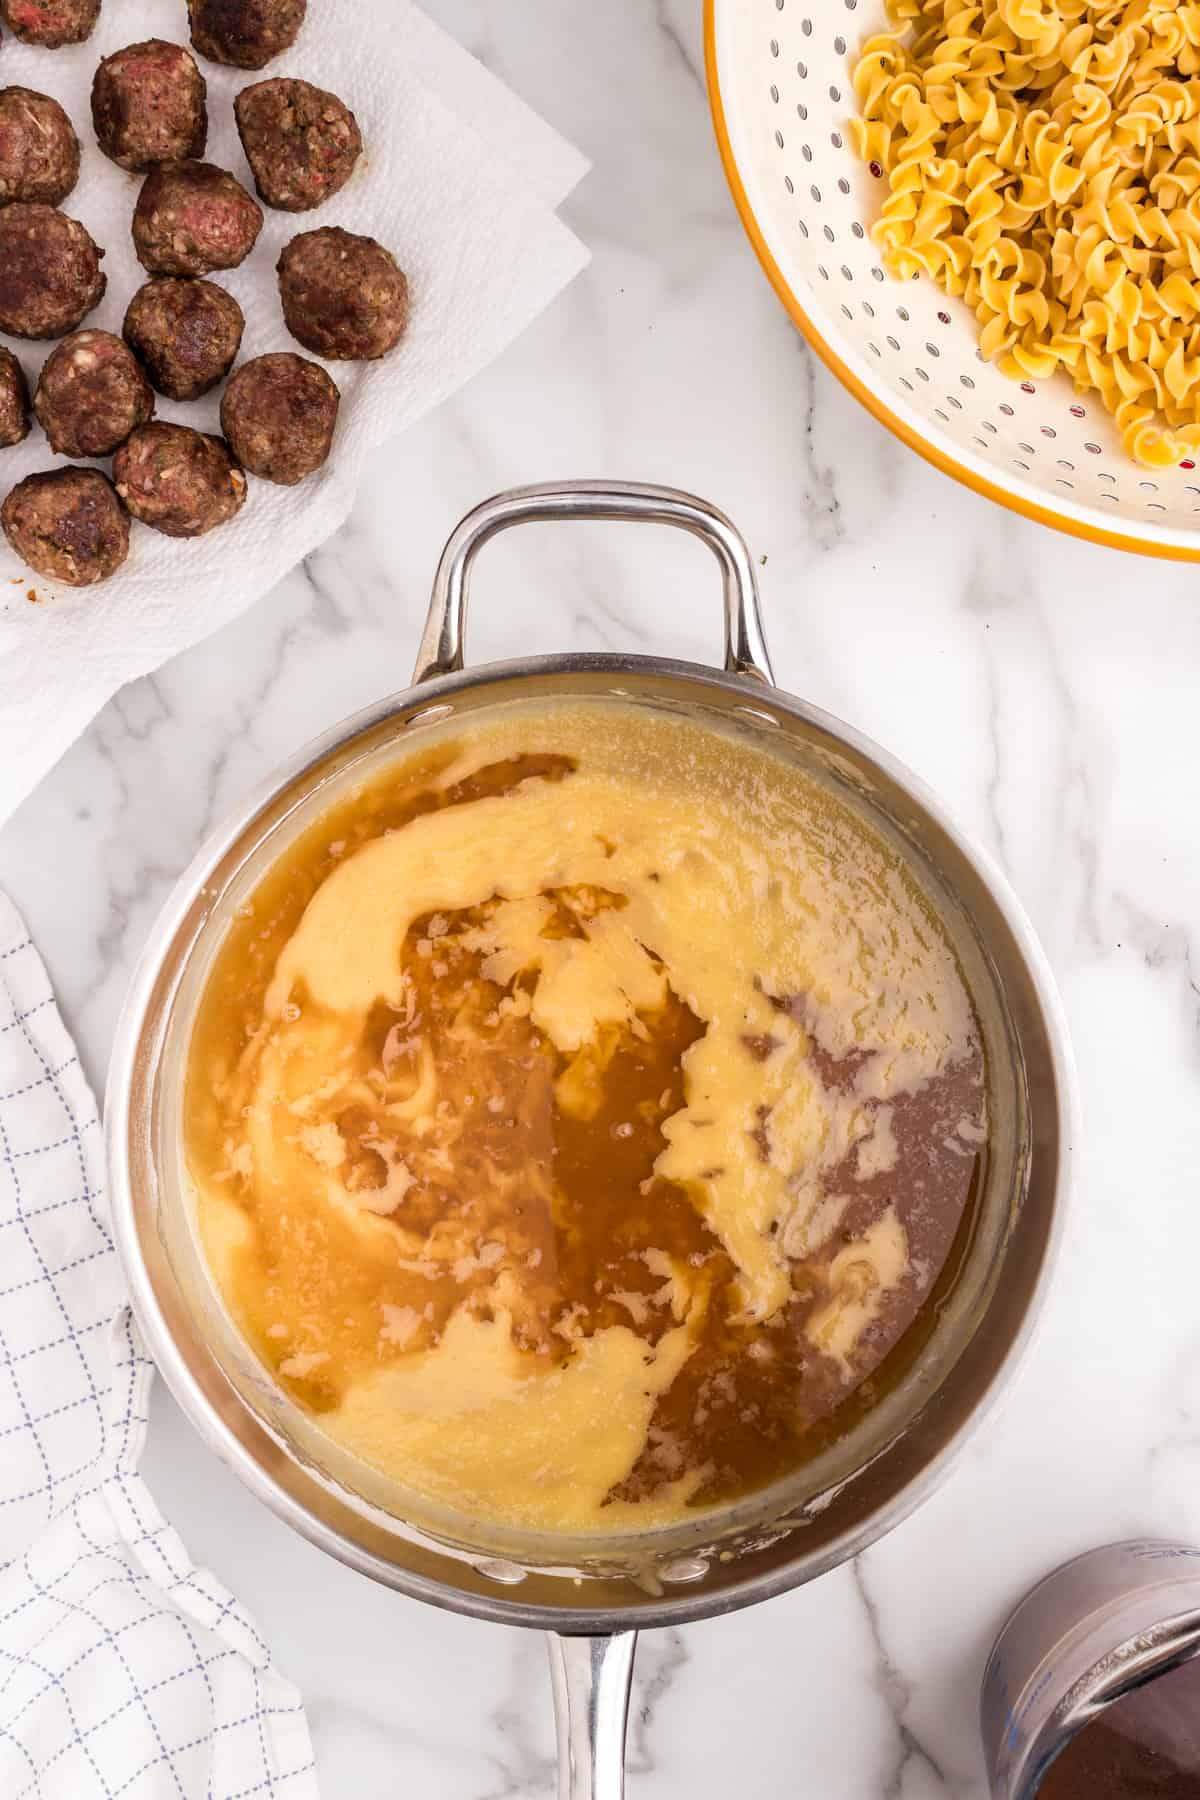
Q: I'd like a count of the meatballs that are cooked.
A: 14